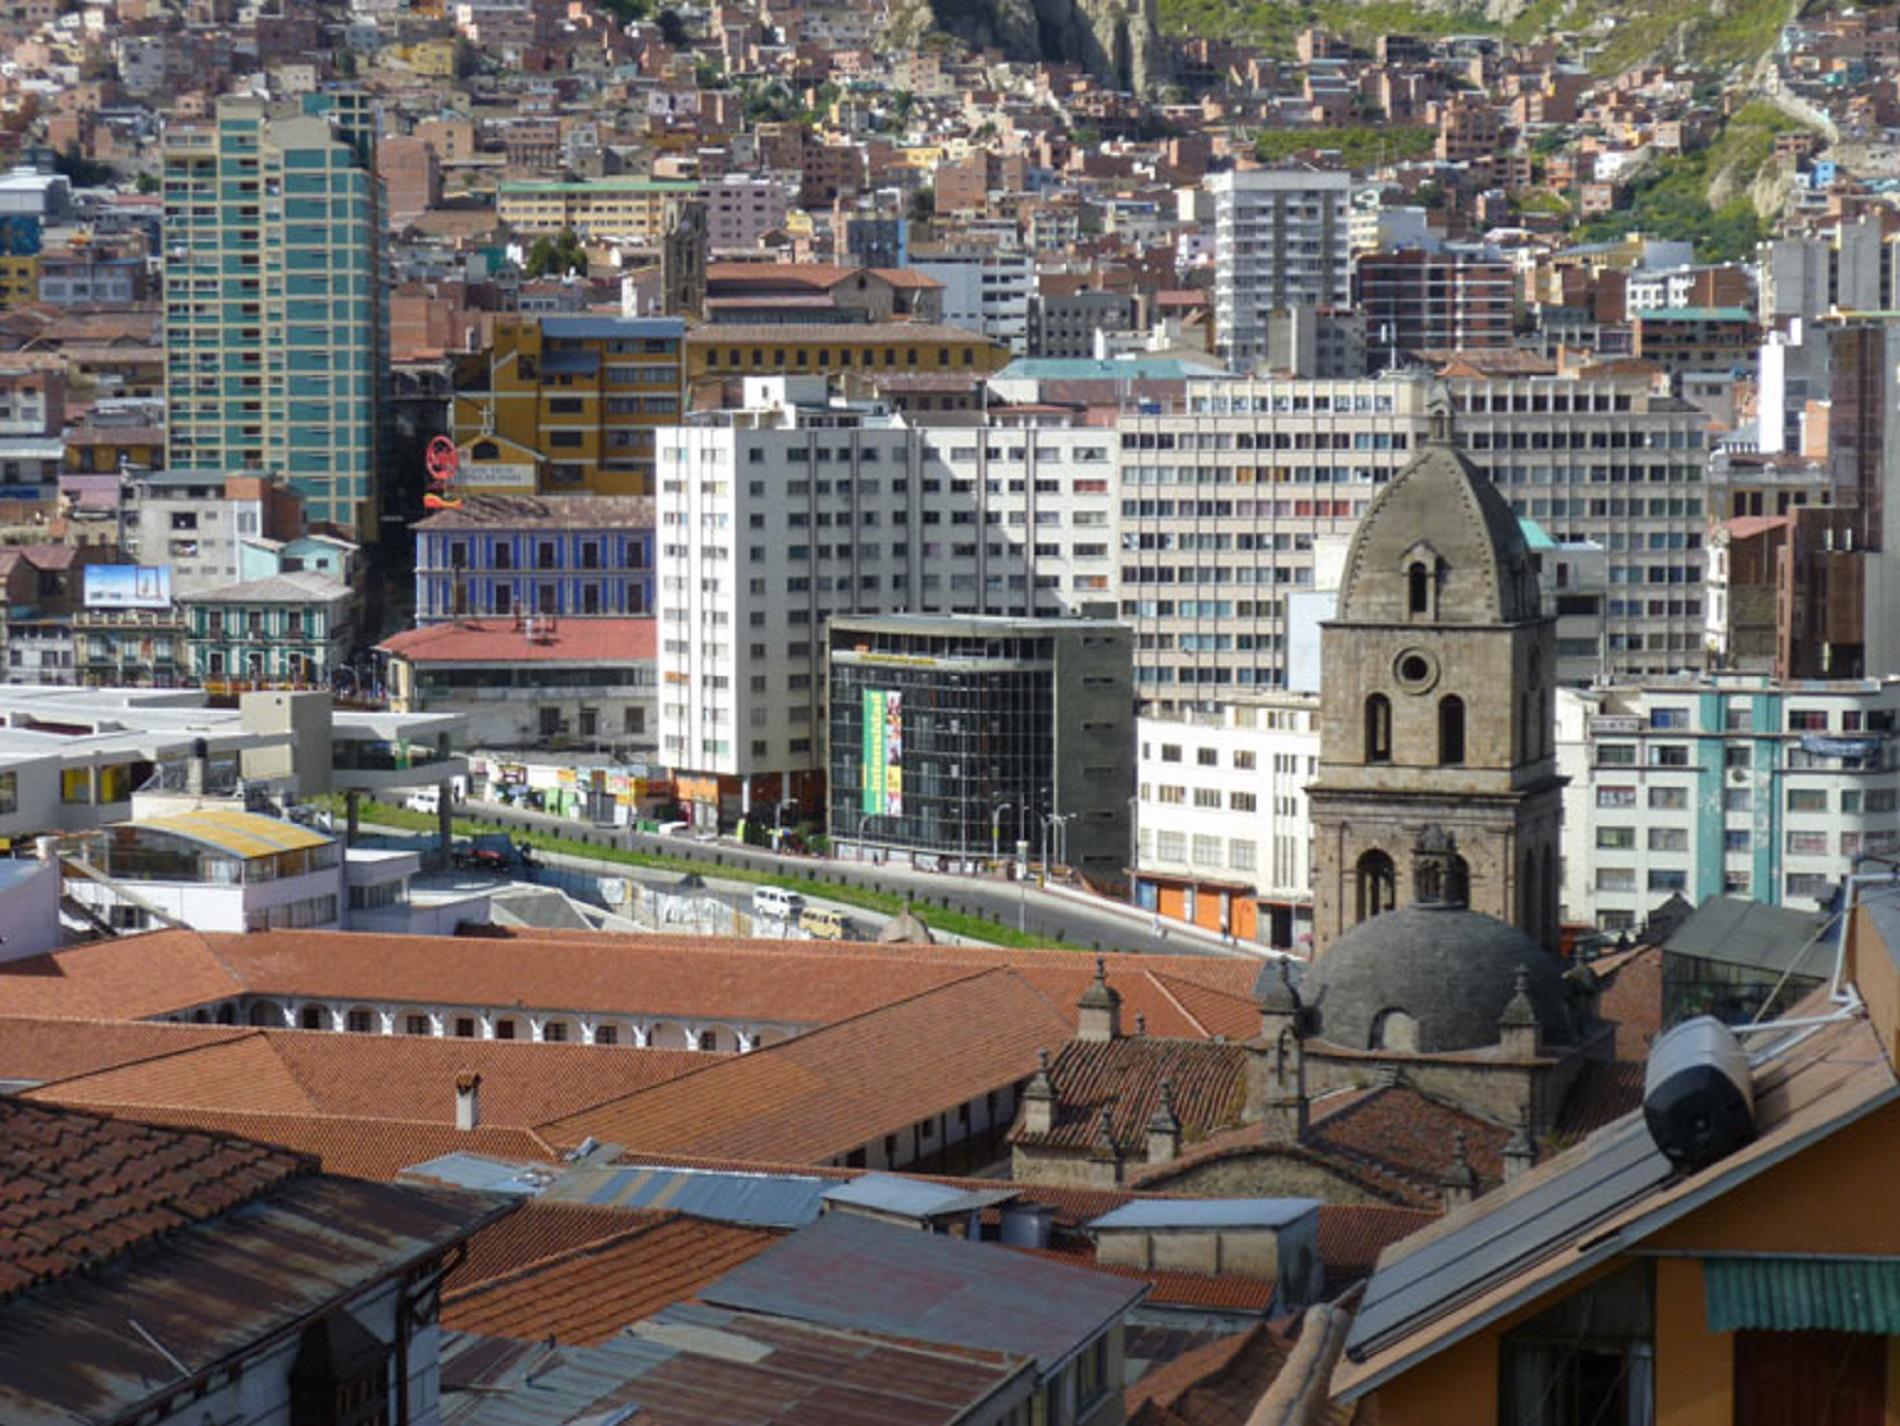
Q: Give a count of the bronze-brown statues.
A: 0